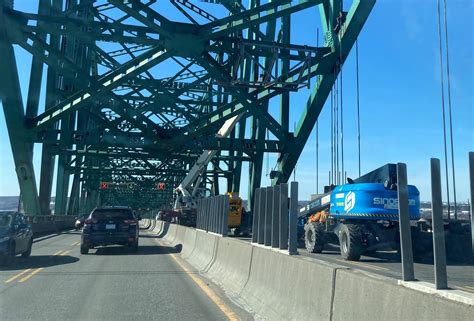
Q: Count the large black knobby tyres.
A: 2